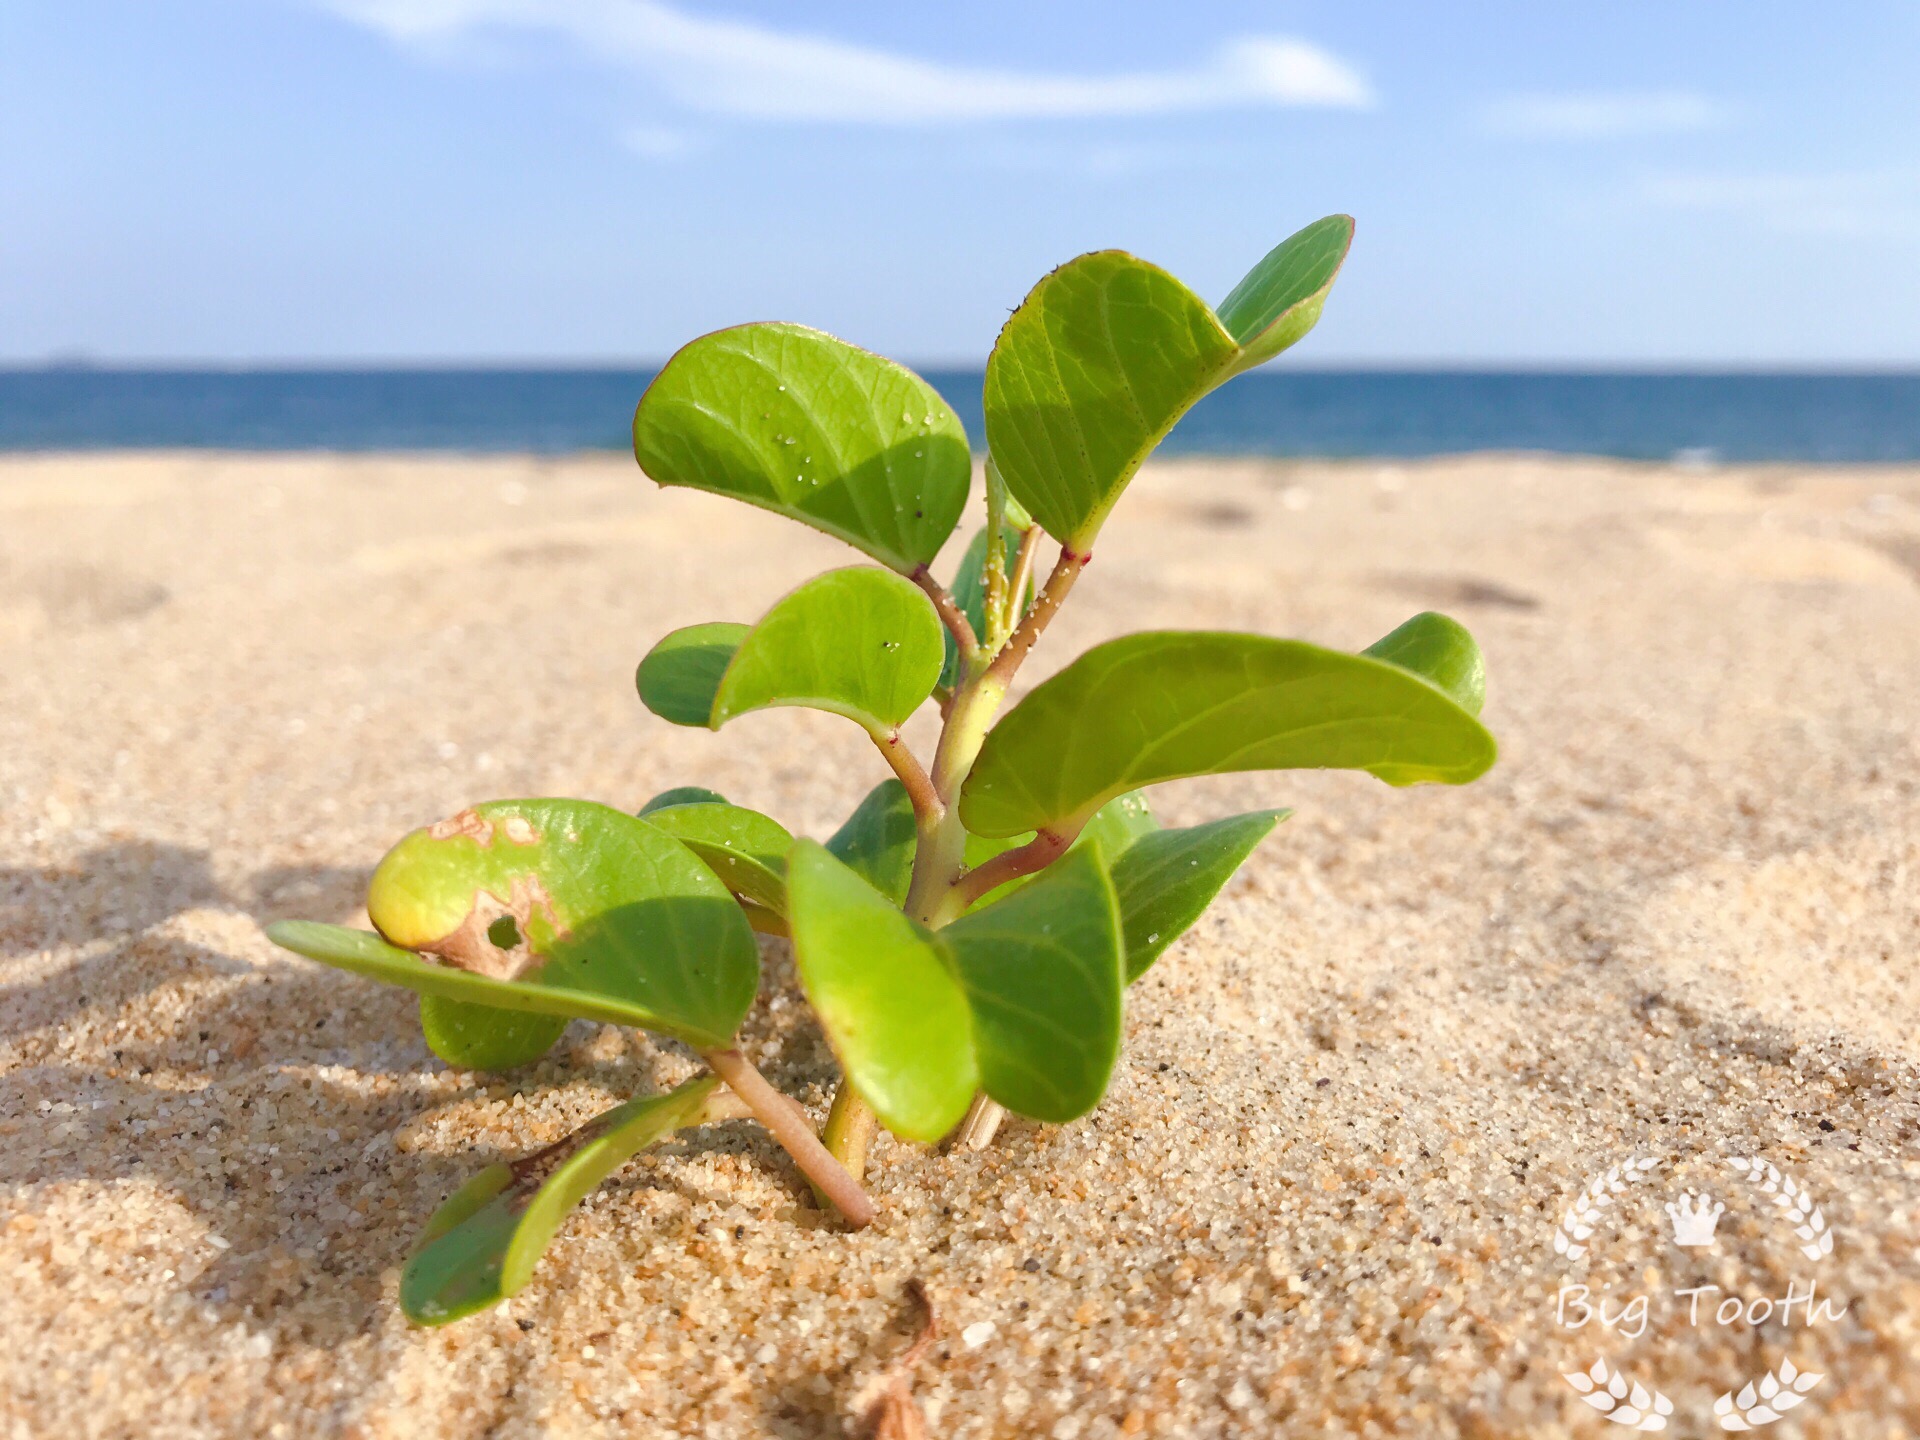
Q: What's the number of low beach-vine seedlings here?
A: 1